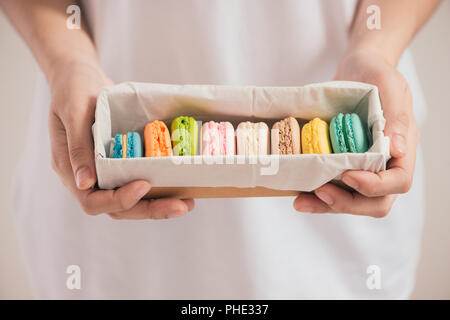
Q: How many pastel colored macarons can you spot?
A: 8